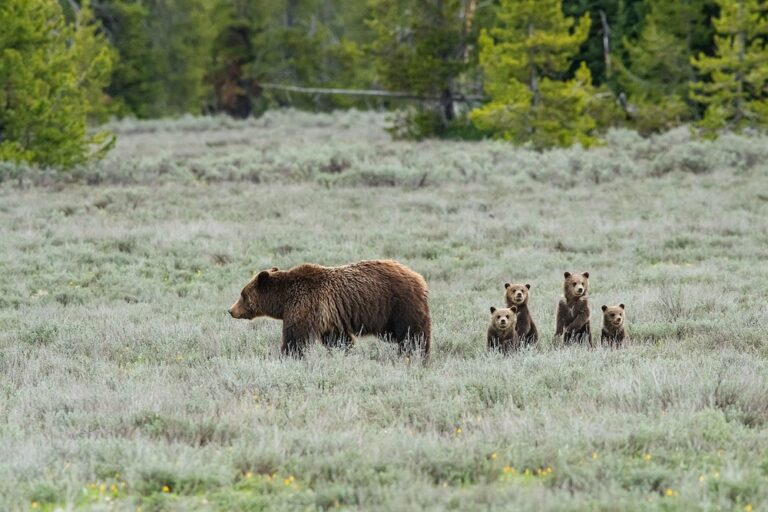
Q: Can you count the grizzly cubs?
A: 4